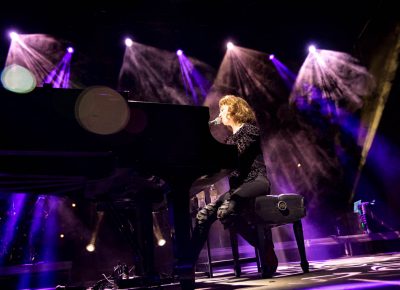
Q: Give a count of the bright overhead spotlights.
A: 7